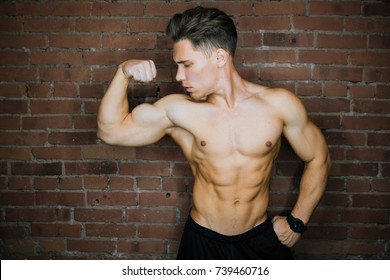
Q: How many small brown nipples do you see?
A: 2